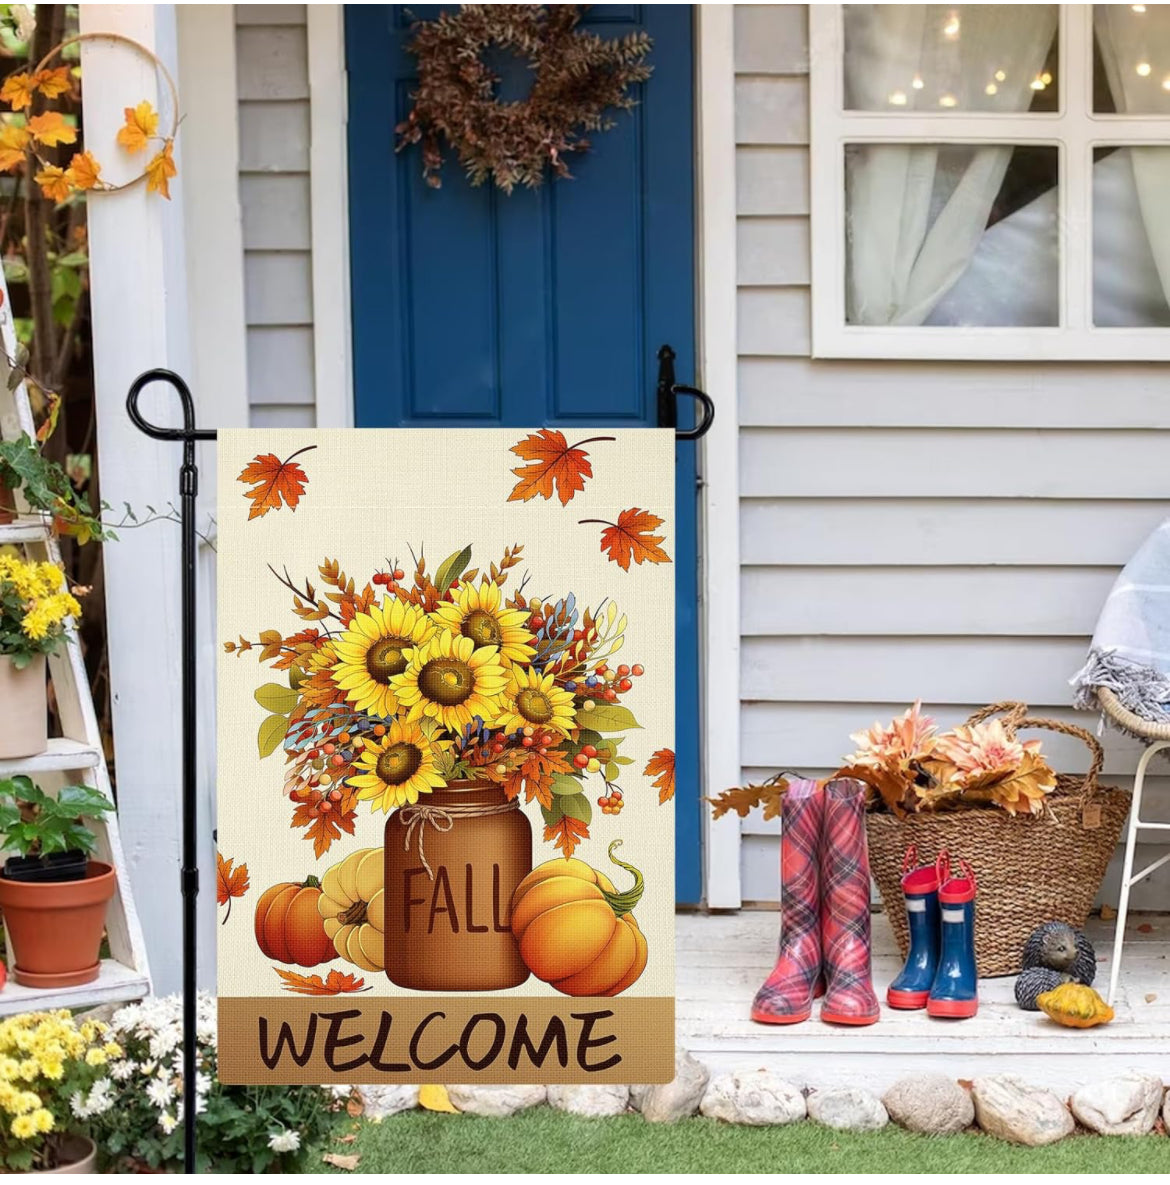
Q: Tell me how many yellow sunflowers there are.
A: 5